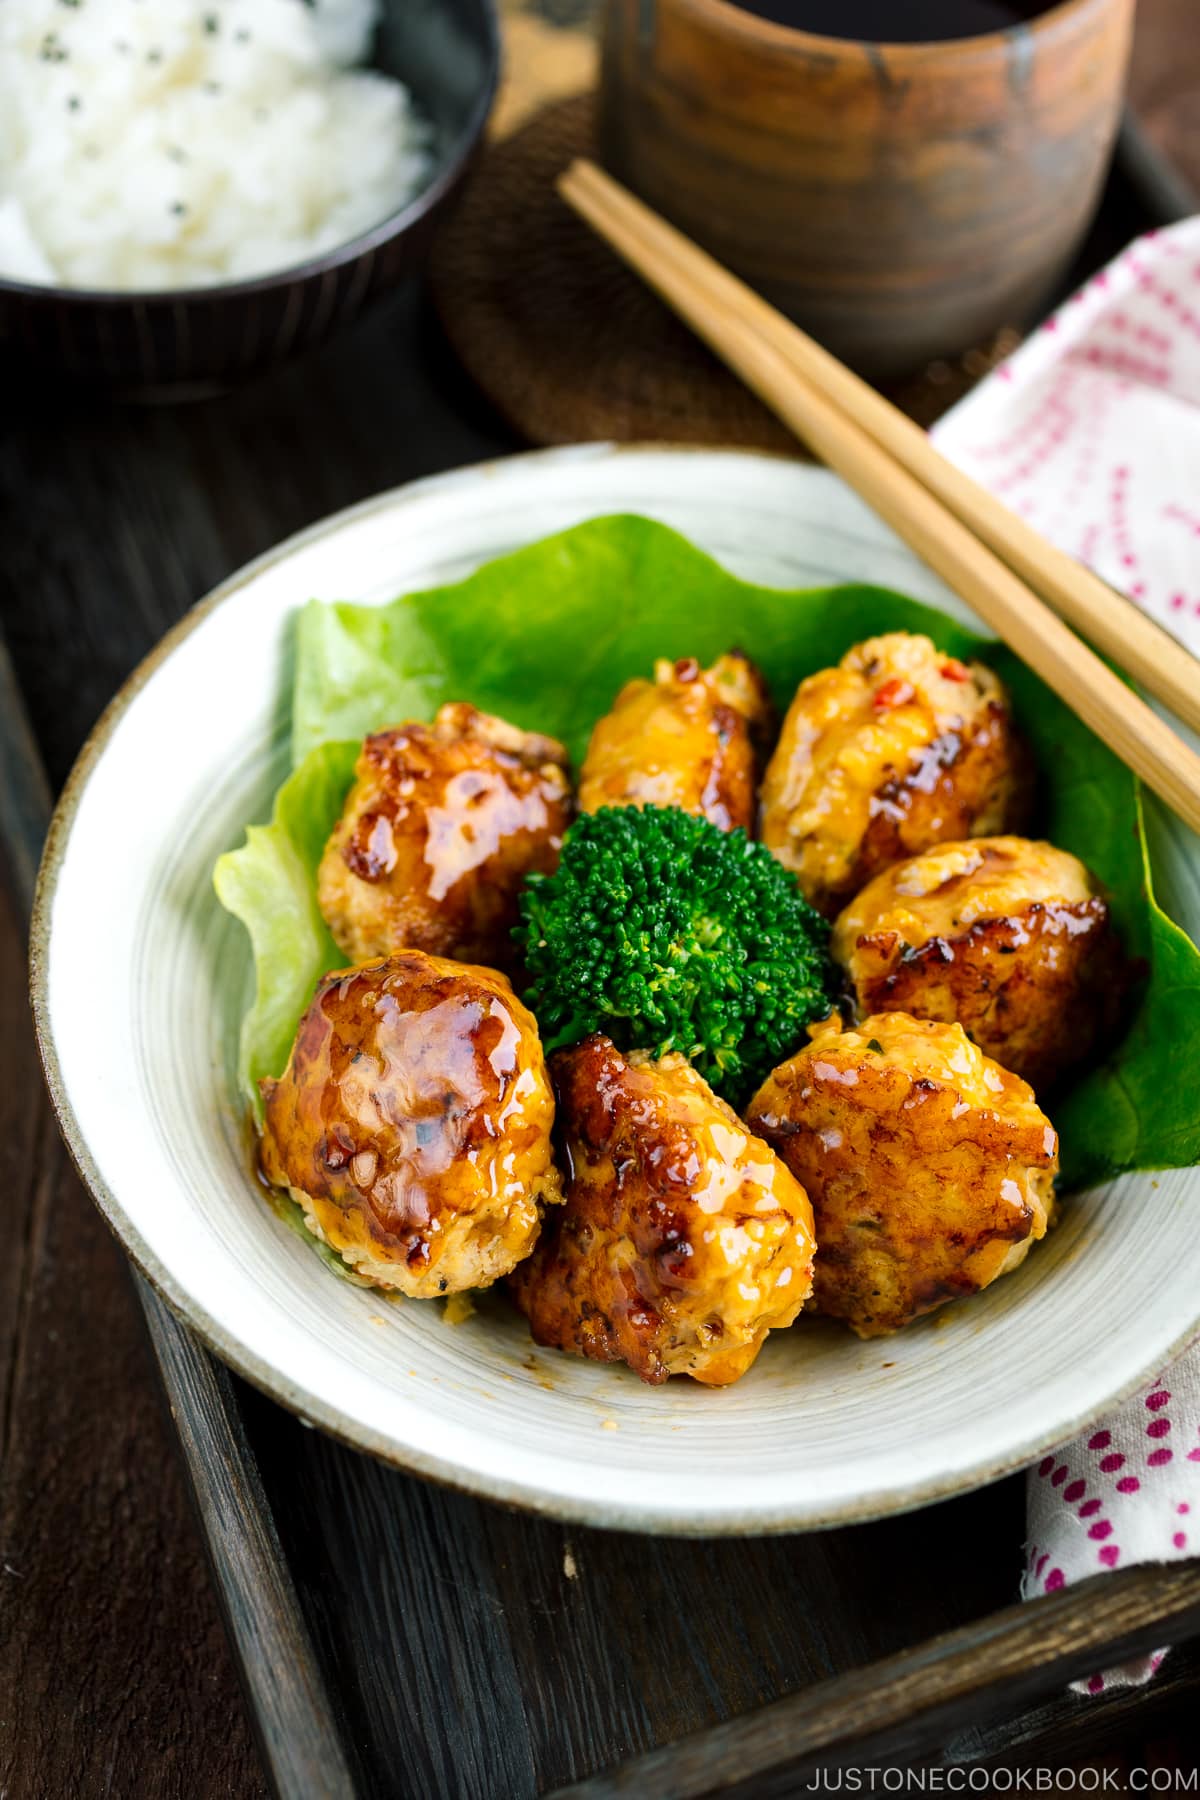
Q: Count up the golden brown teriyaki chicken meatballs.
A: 7